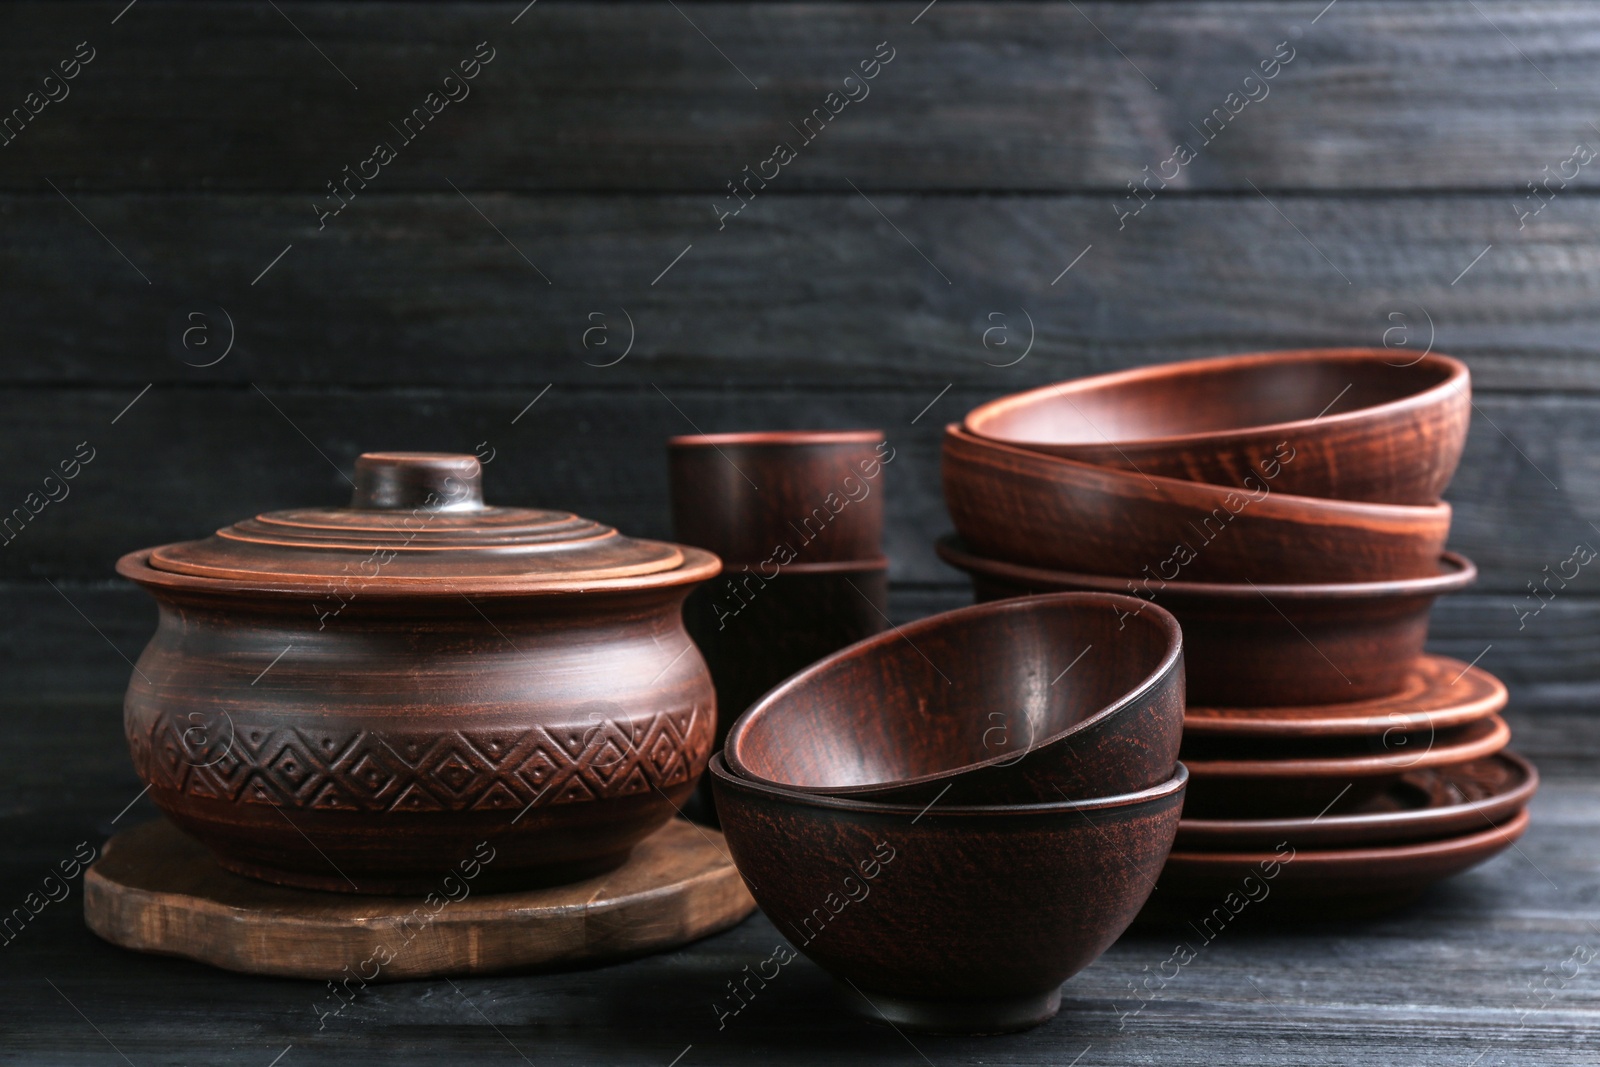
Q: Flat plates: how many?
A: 4